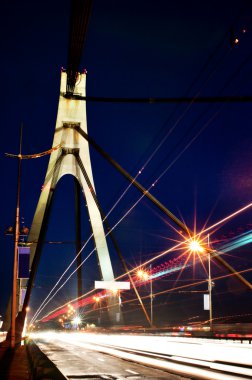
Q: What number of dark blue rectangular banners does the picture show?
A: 1